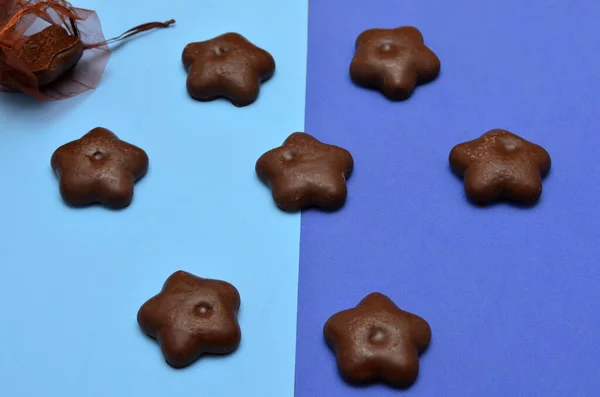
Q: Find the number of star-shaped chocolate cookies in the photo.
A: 7